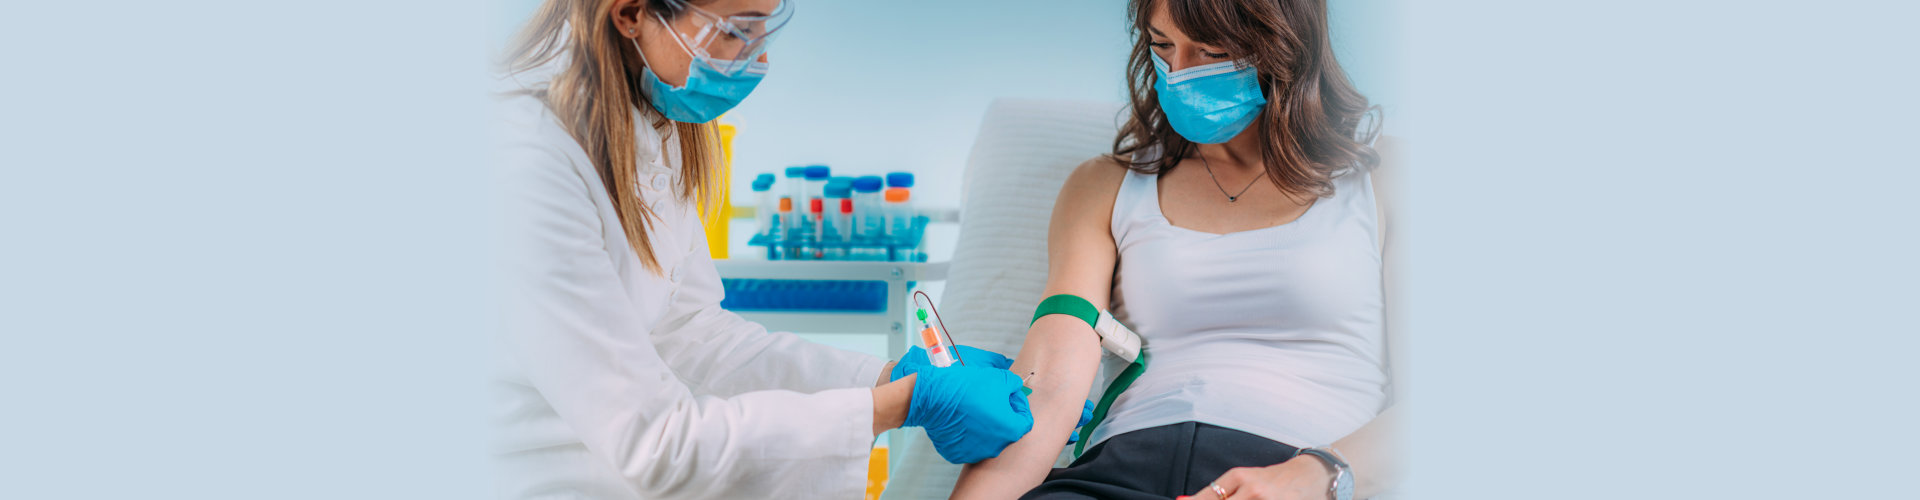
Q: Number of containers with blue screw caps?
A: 8